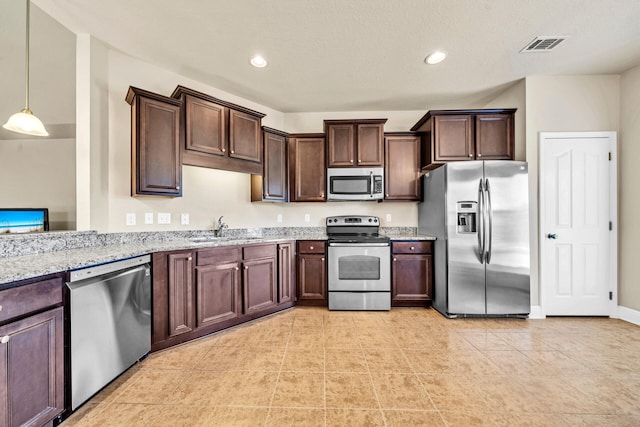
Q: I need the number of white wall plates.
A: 7